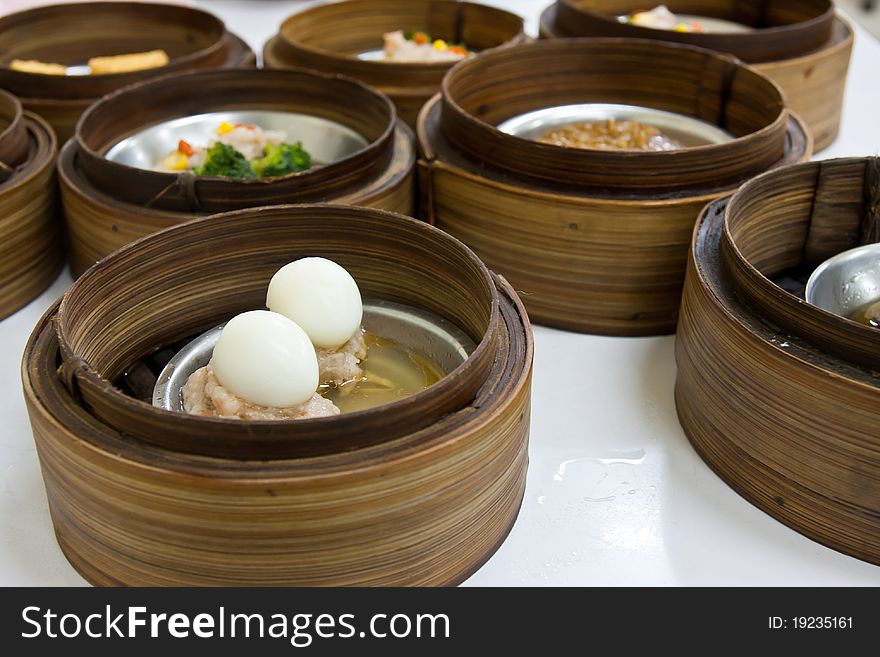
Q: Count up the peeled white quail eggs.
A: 2